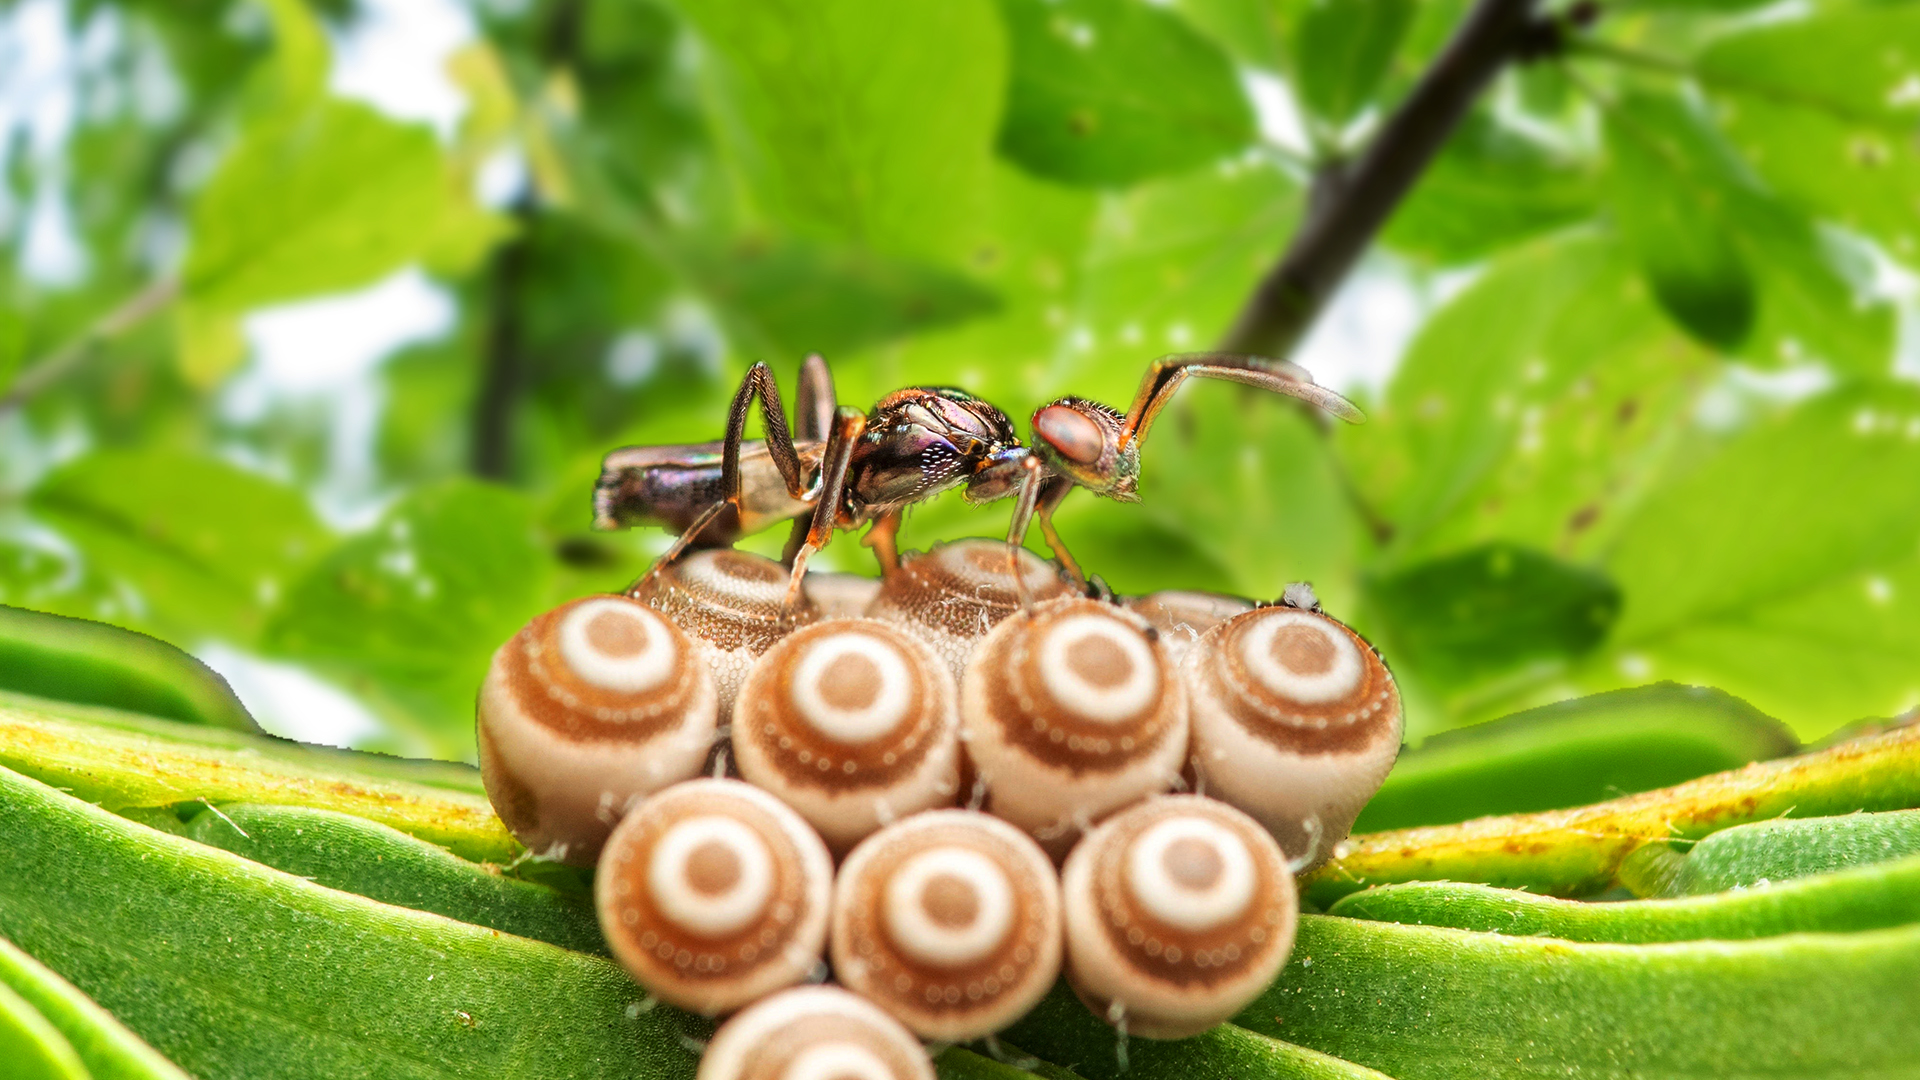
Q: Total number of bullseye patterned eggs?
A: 10